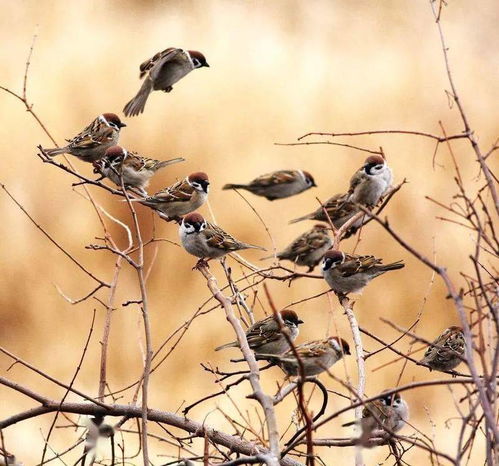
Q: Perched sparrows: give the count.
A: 12